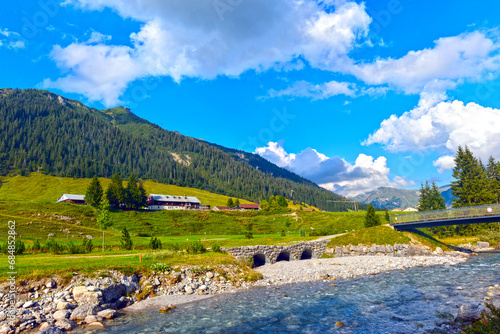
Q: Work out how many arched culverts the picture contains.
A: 3